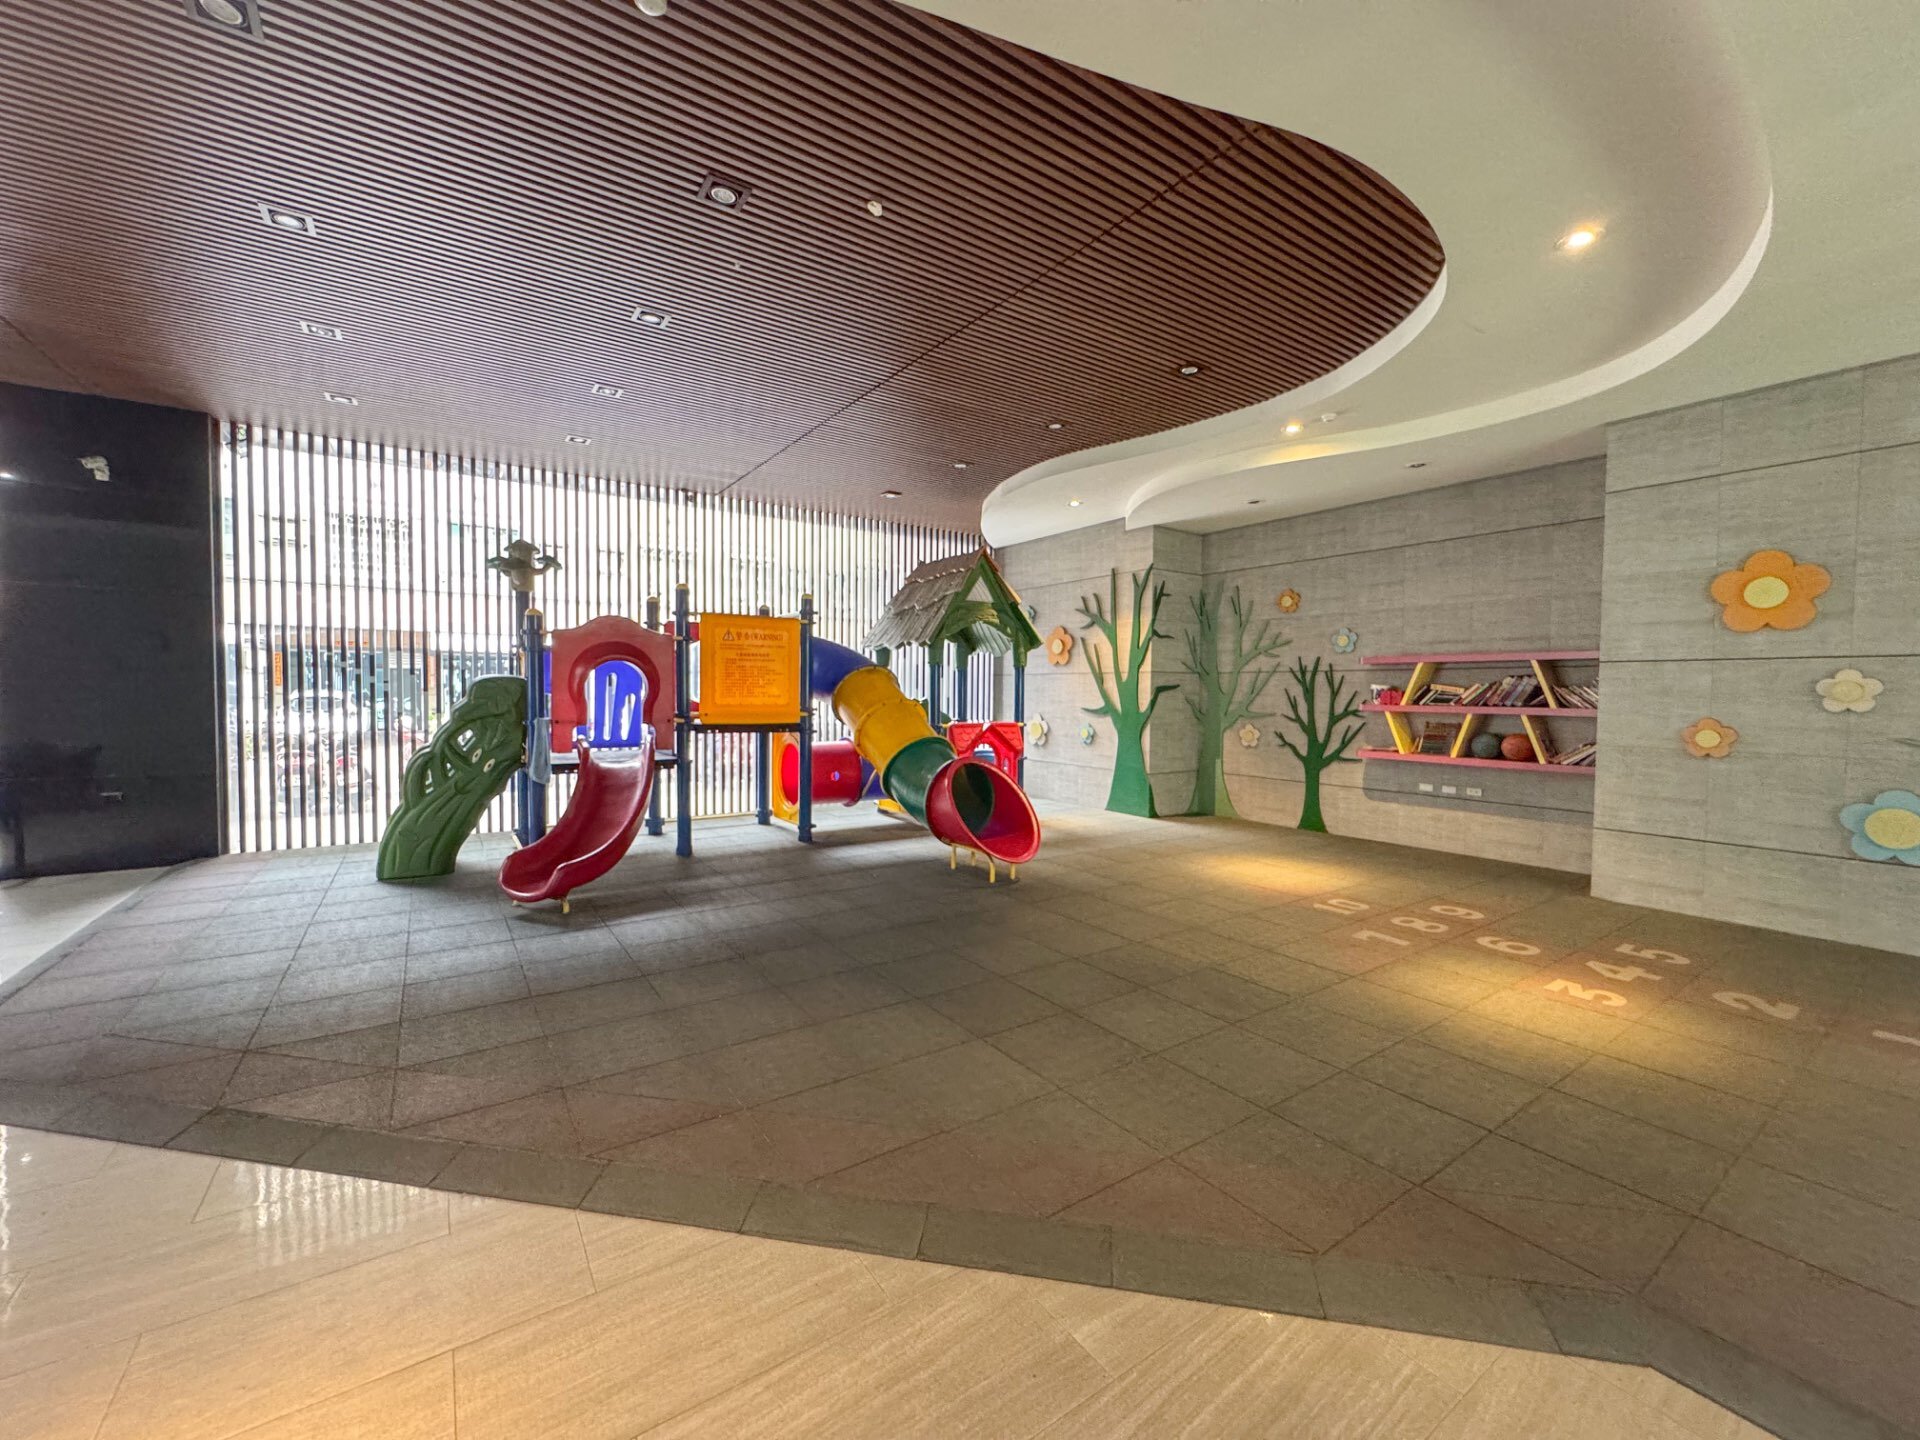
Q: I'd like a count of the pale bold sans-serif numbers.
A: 10